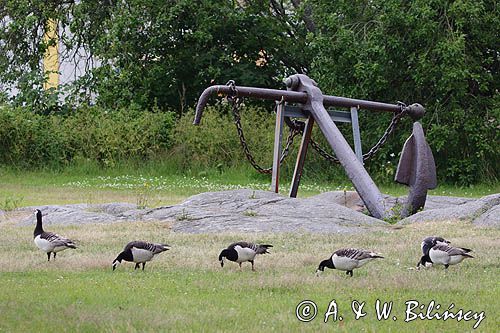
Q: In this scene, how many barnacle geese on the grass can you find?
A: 6